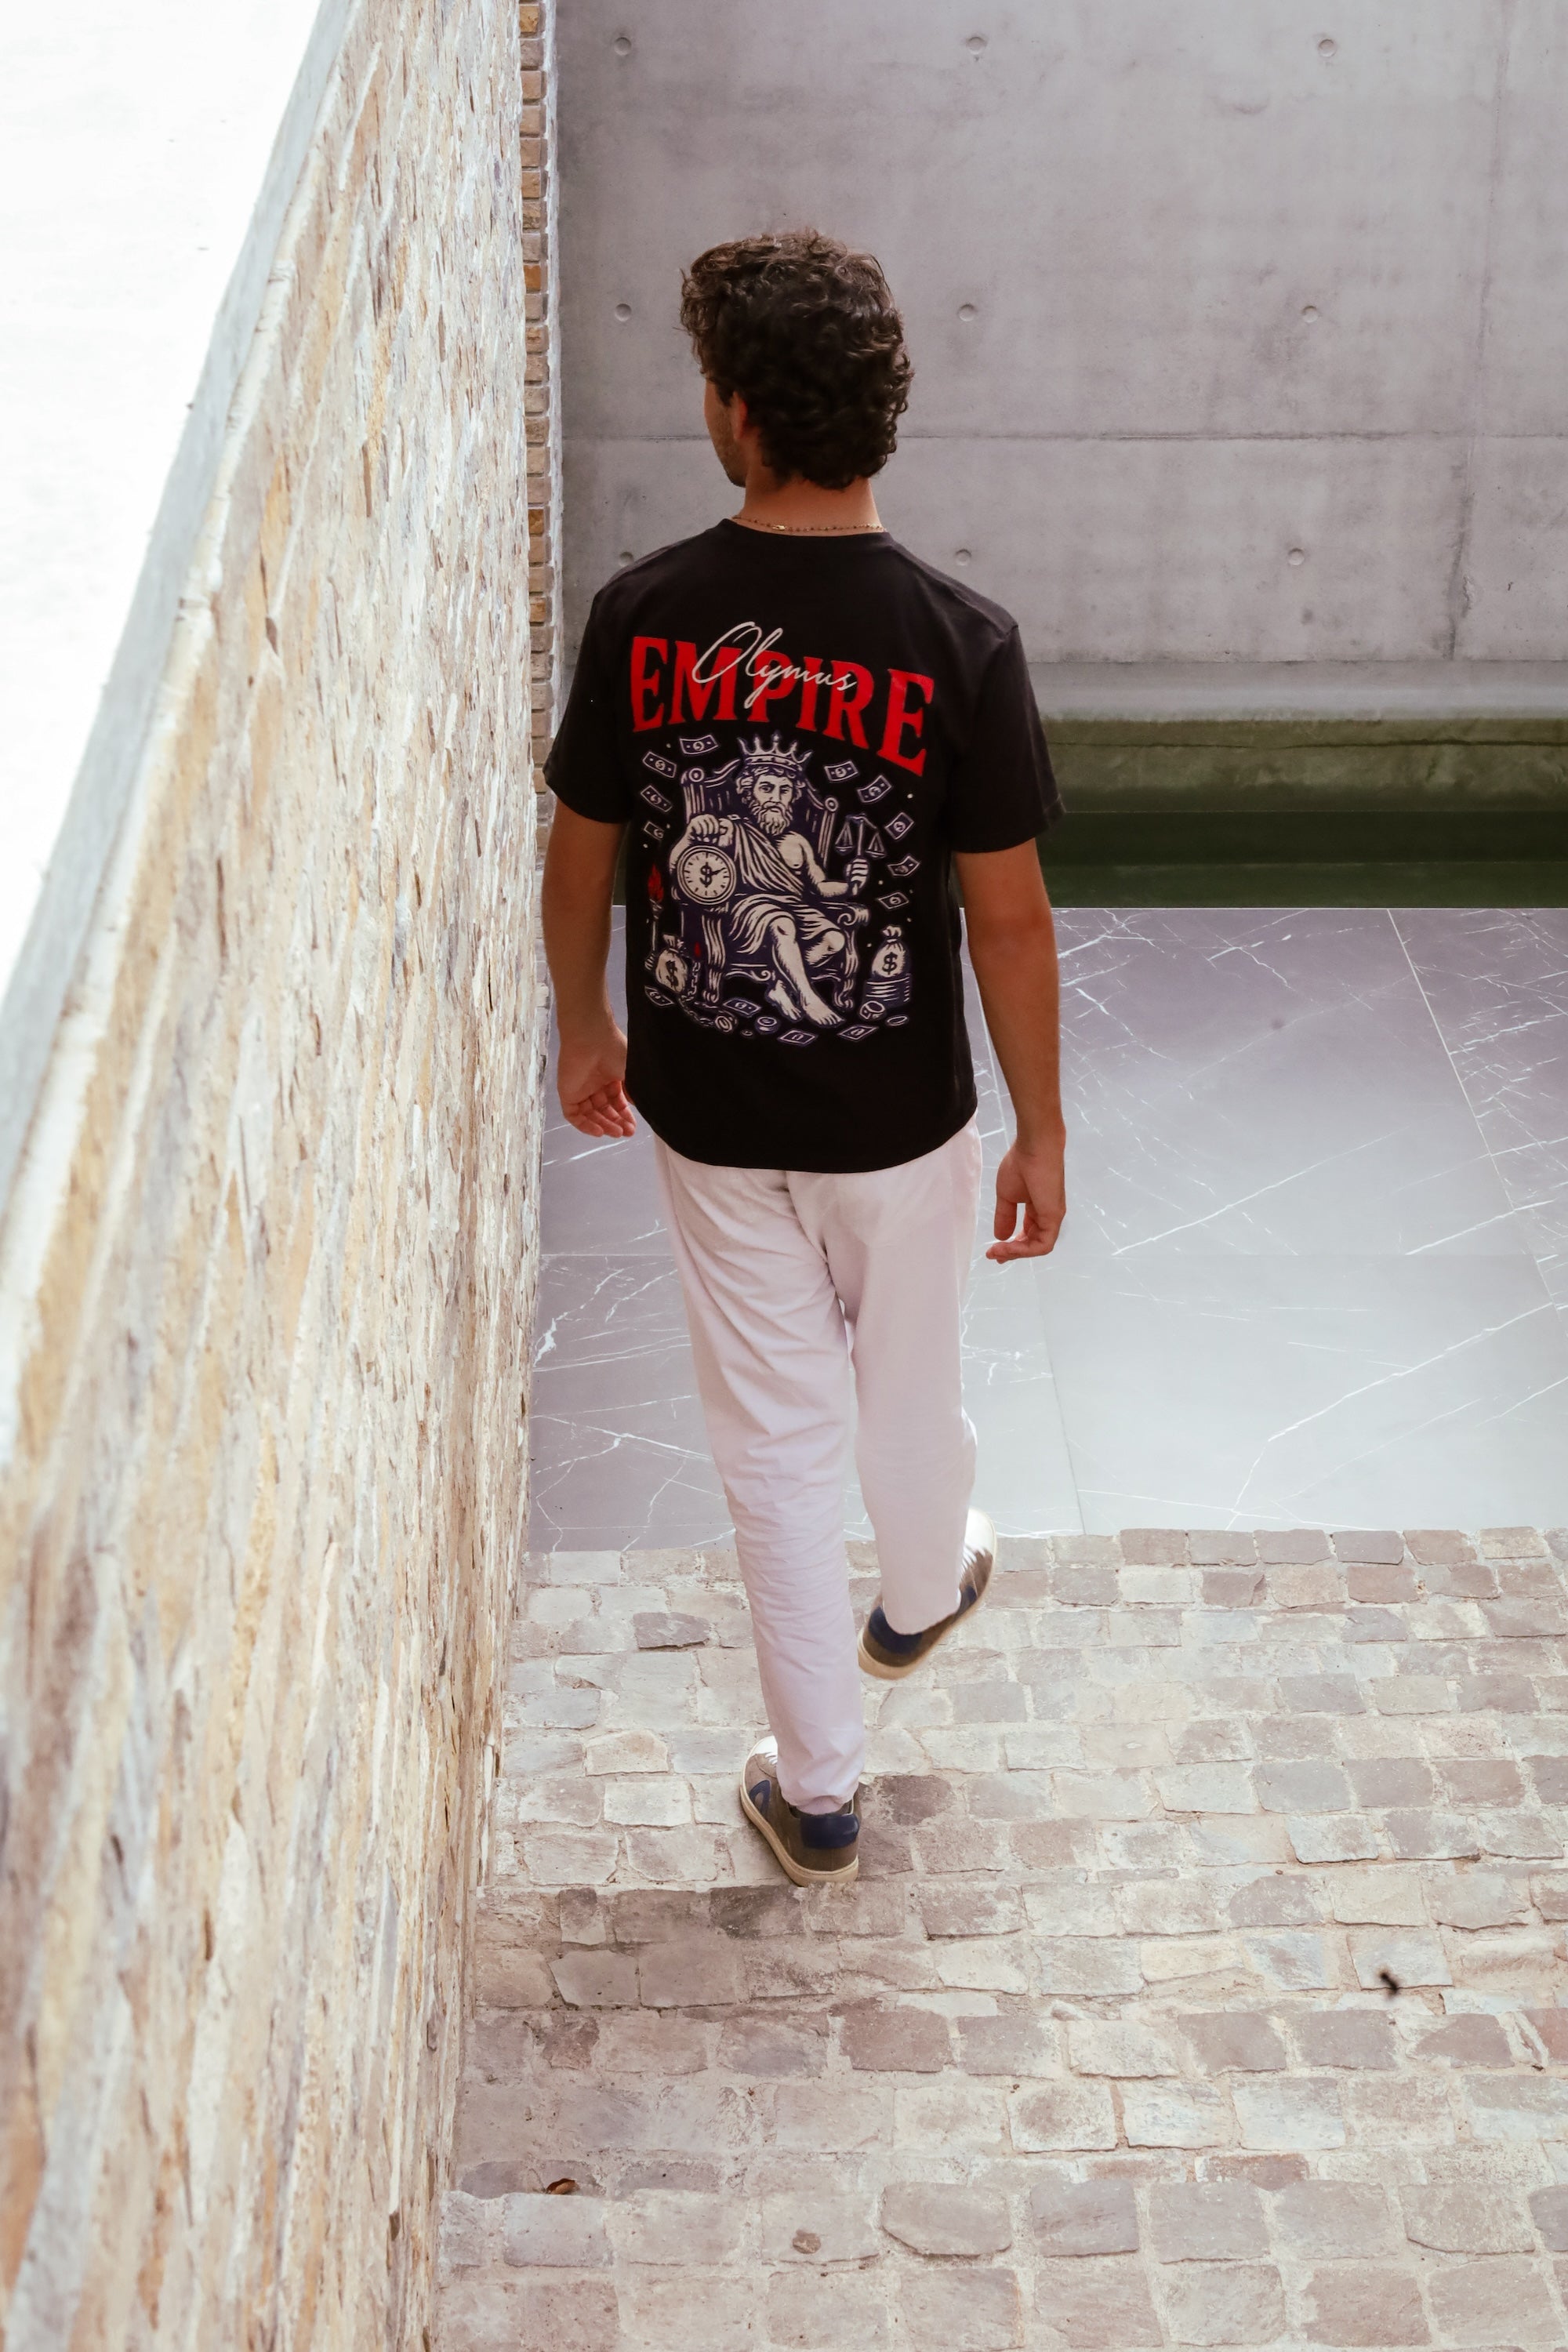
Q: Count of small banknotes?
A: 13